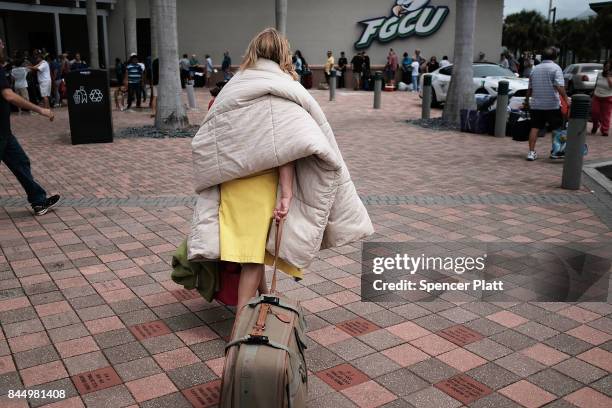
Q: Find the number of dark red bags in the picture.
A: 1